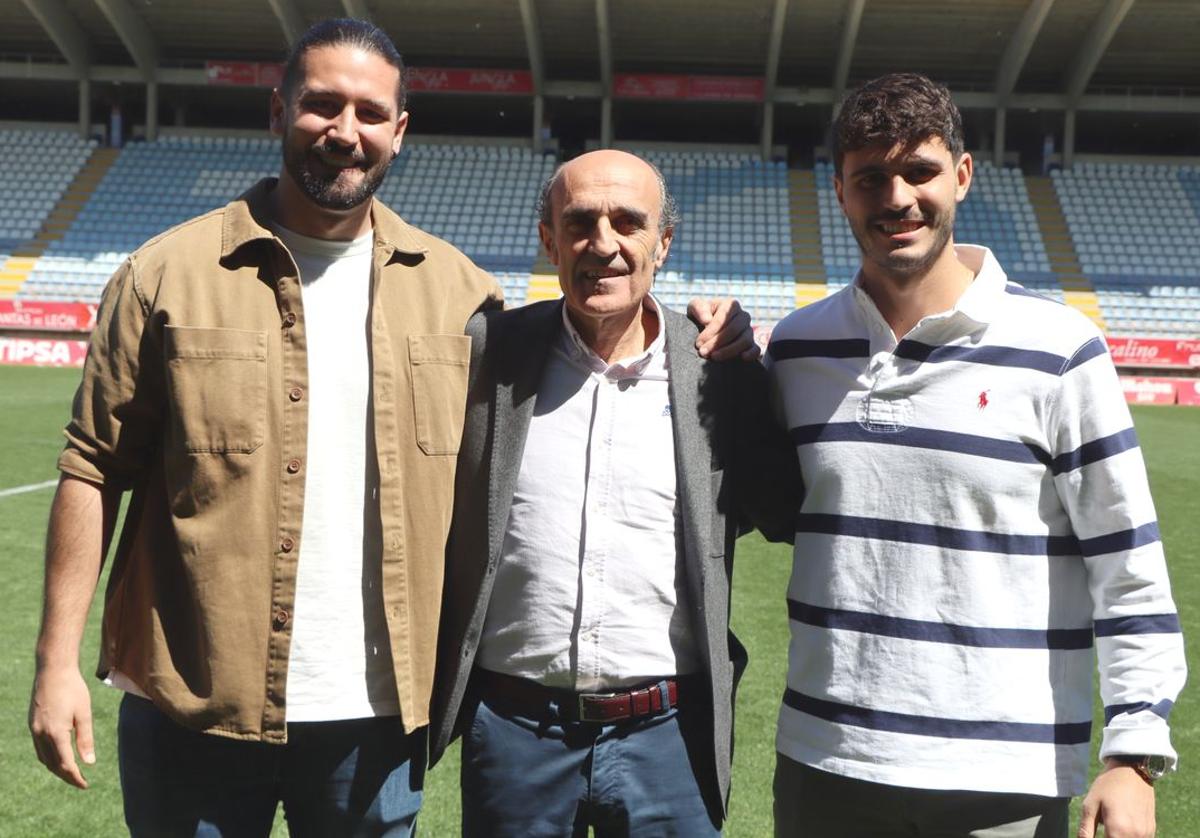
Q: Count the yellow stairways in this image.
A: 4